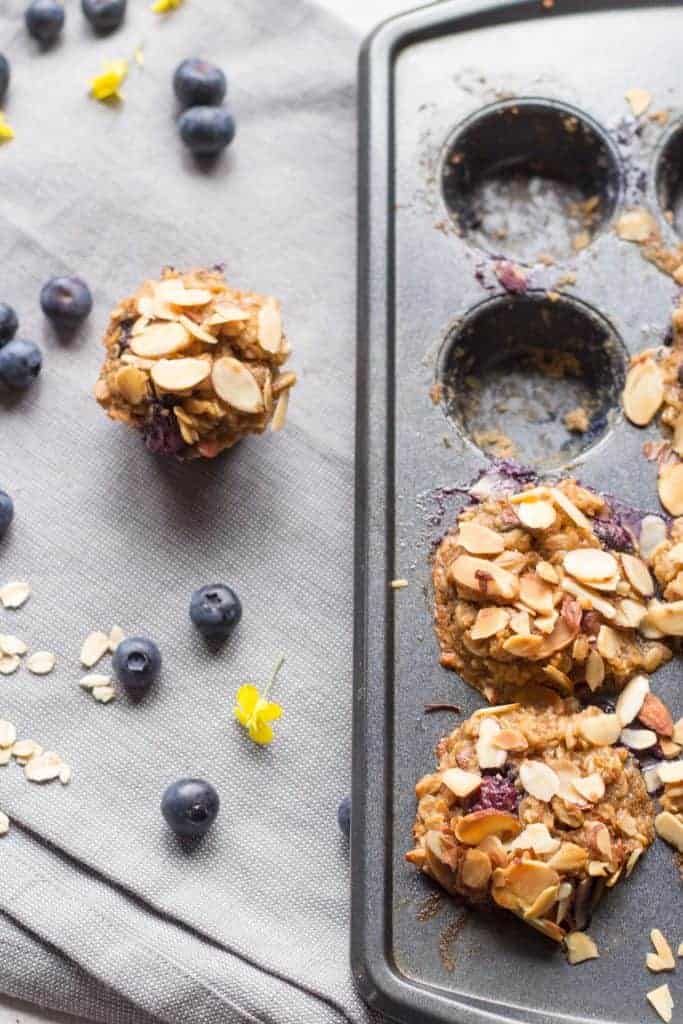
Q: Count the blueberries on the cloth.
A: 13